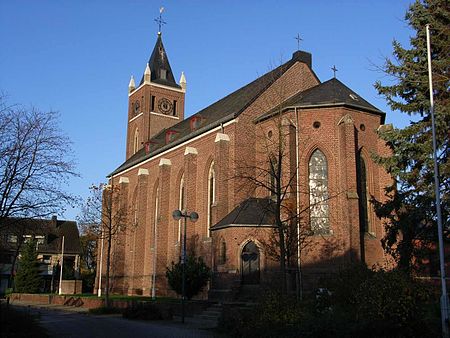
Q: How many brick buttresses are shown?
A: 9